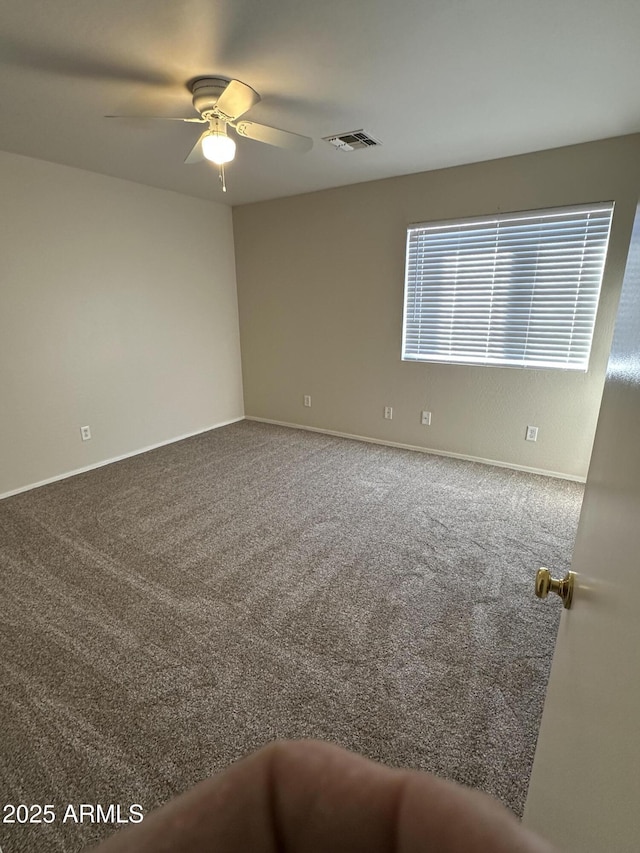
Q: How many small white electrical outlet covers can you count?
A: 5